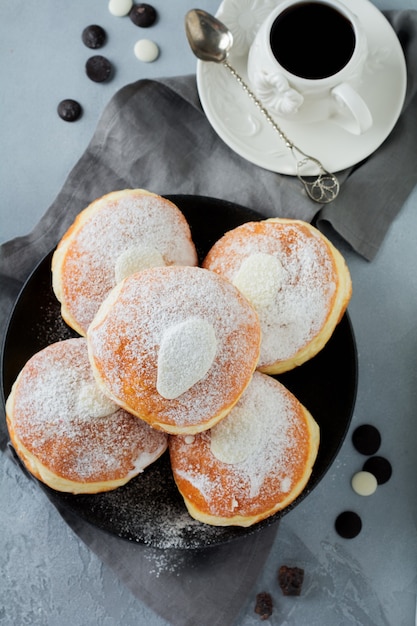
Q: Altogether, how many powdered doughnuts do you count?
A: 5